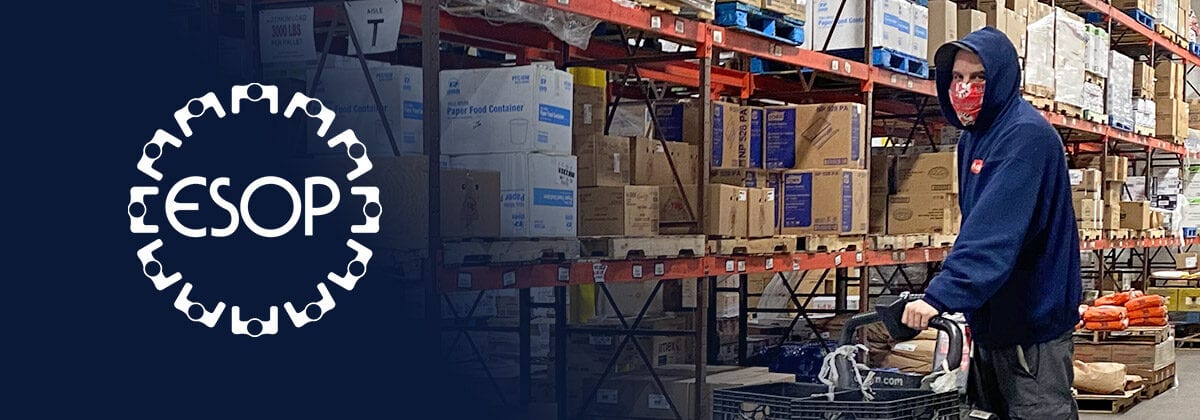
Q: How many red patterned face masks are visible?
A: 1